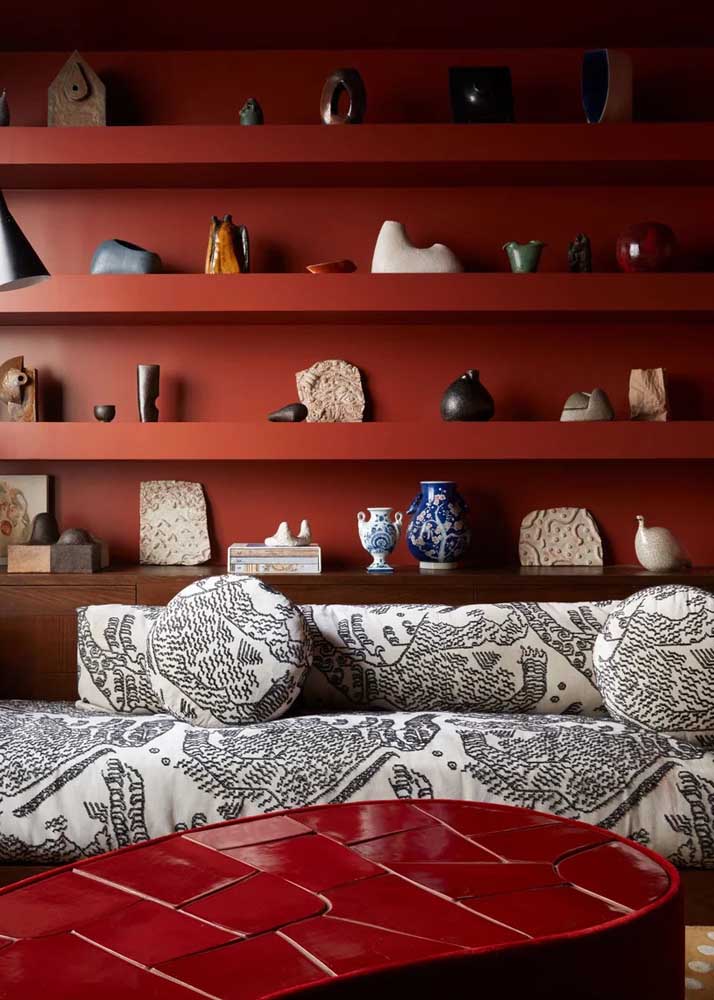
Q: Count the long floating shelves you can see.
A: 3